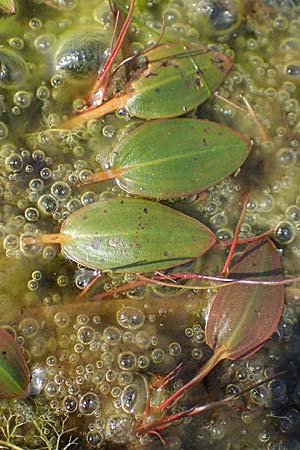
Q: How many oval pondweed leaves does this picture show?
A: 5